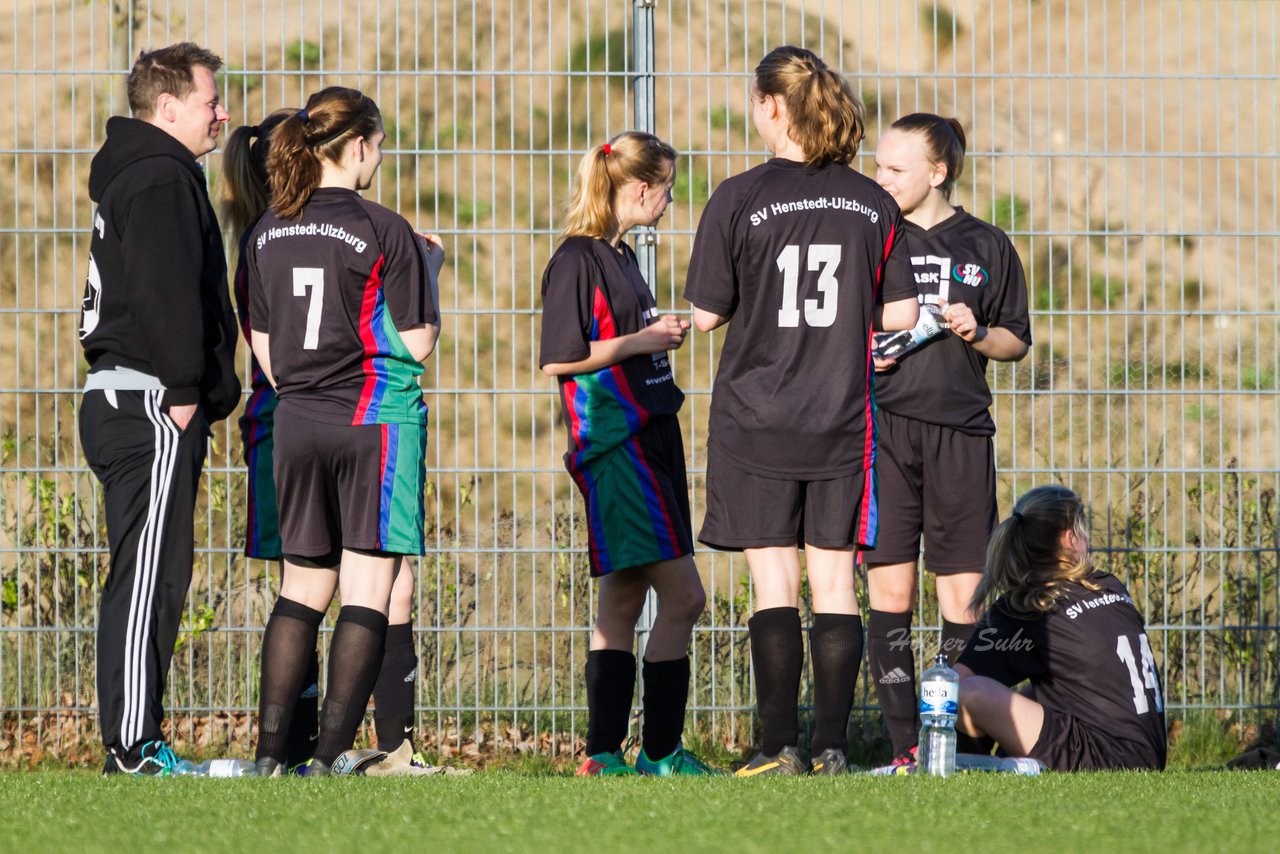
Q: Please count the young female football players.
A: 6